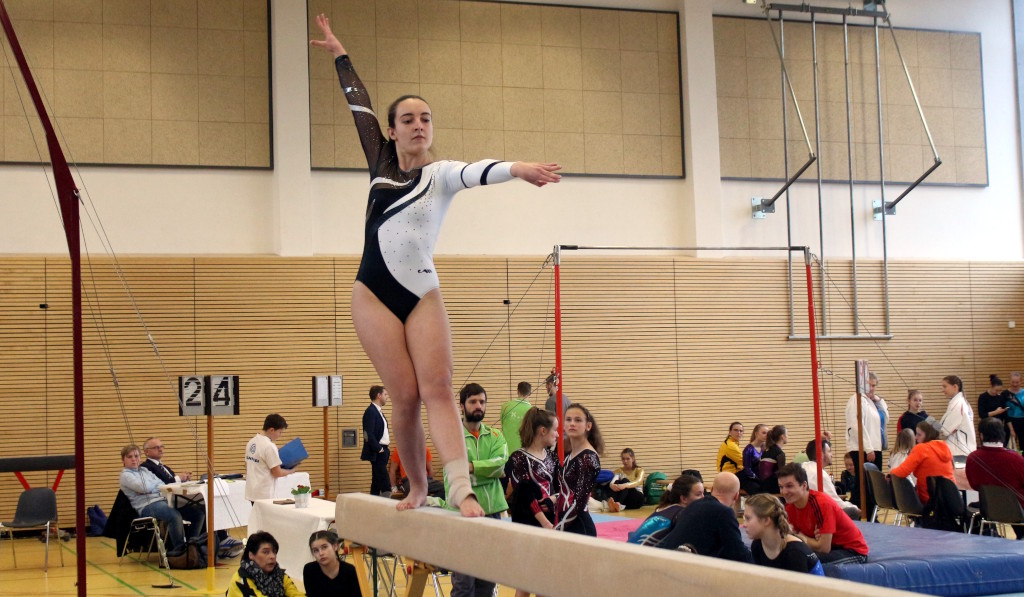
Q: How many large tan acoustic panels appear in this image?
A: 3